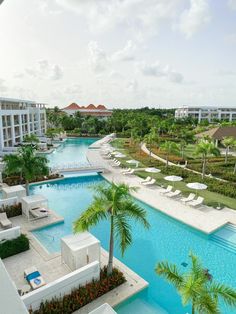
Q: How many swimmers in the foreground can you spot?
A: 1